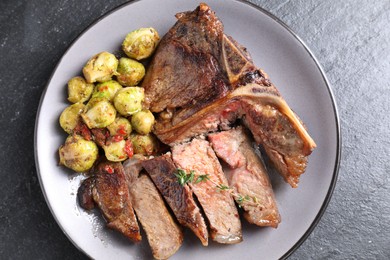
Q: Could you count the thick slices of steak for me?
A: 5